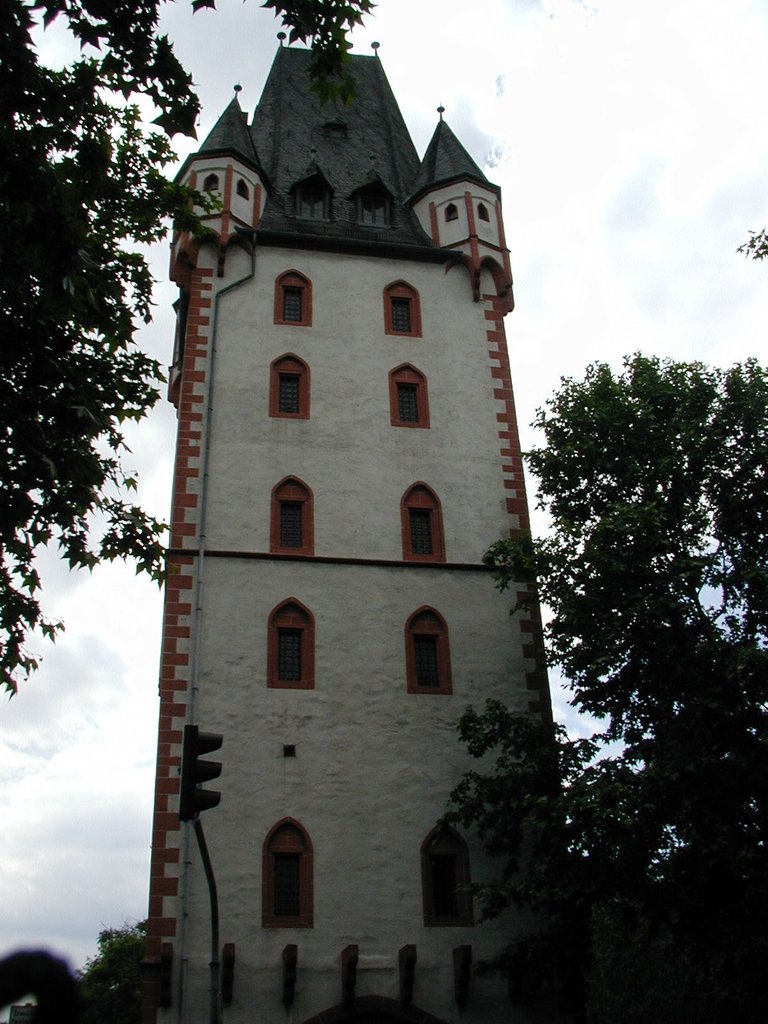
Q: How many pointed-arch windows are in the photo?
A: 14